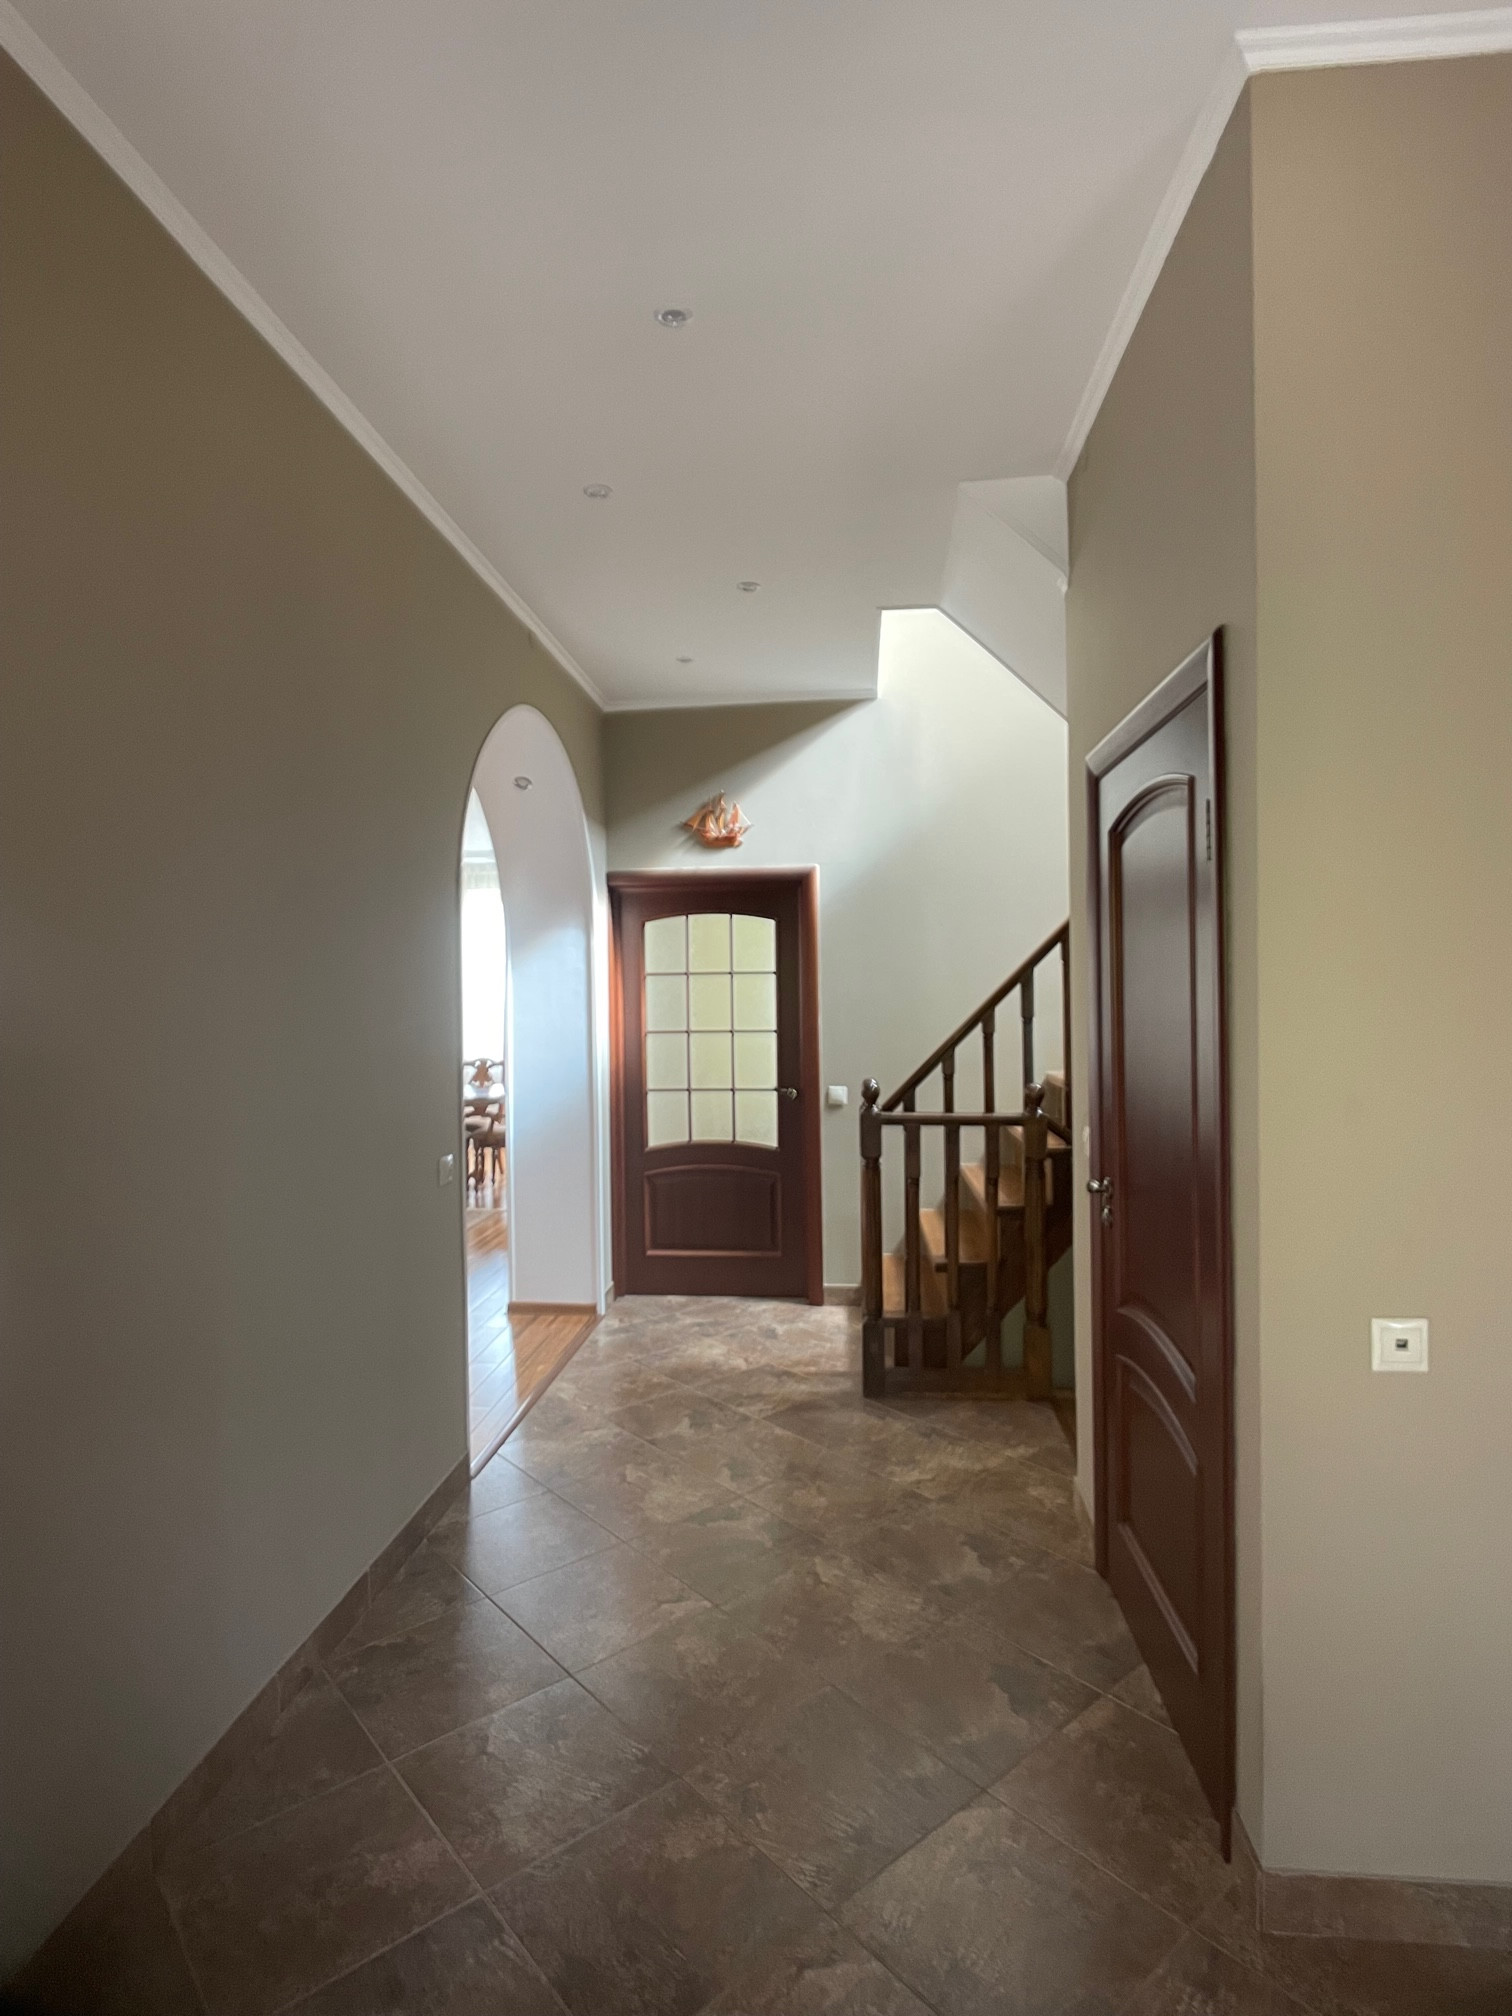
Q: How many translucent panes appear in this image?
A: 12